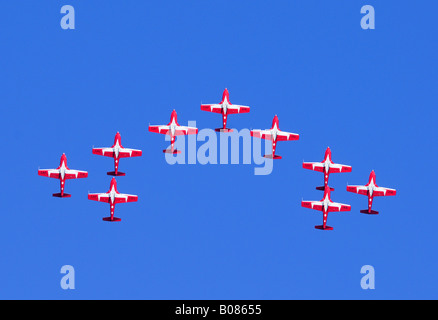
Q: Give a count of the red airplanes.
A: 9